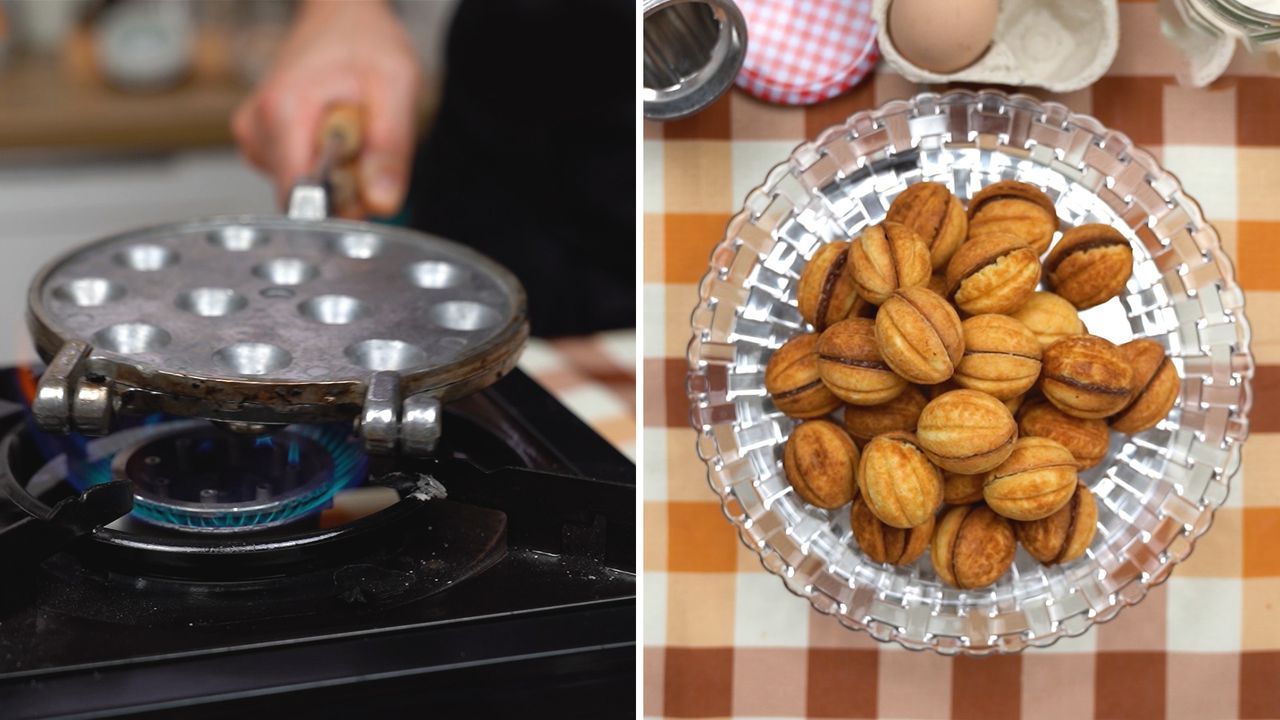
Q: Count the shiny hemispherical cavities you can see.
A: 12